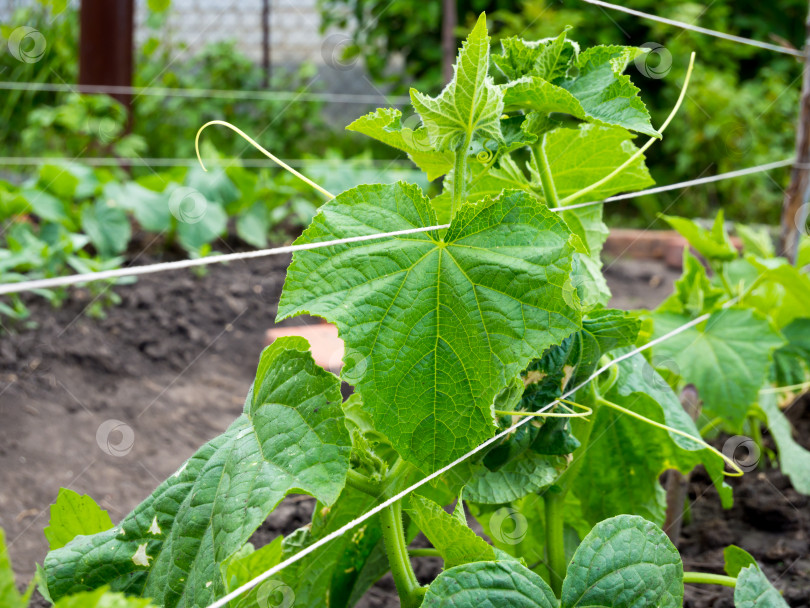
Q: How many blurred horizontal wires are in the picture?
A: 2